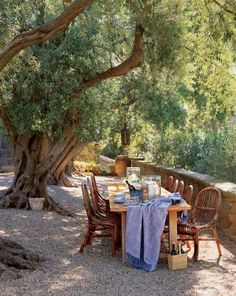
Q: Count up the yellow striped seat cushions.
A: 0